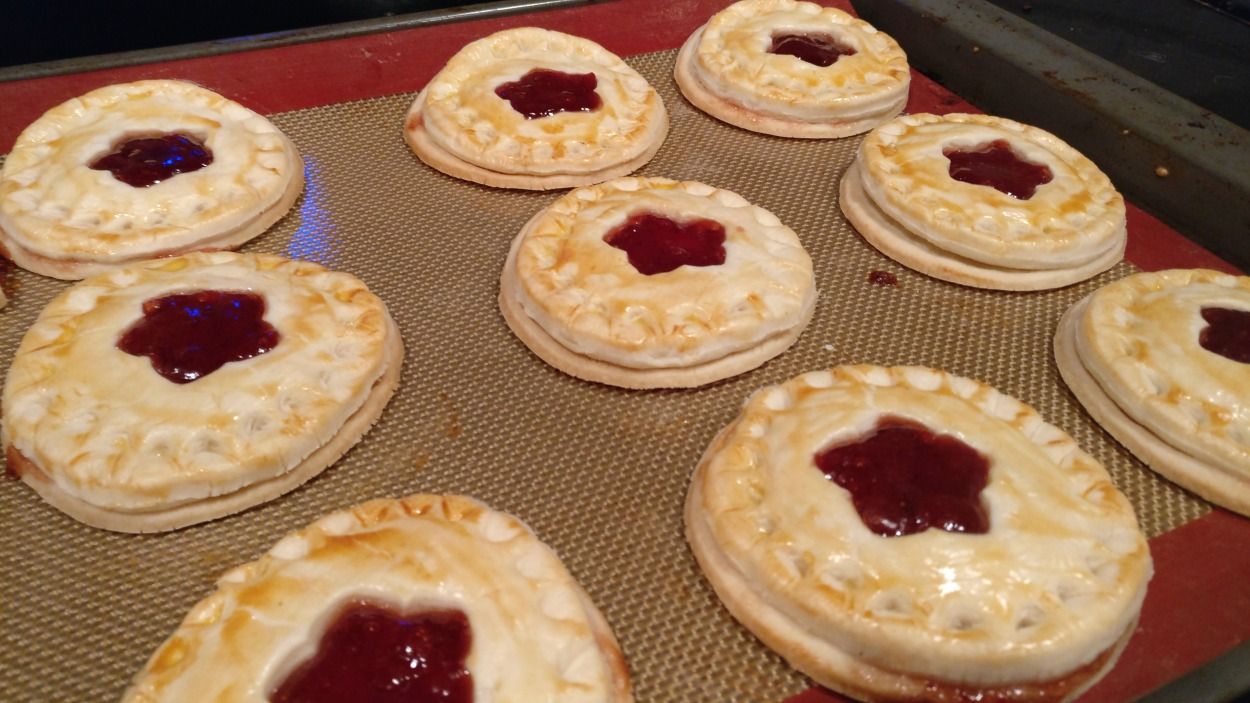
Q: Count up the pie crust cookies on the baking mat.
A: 9